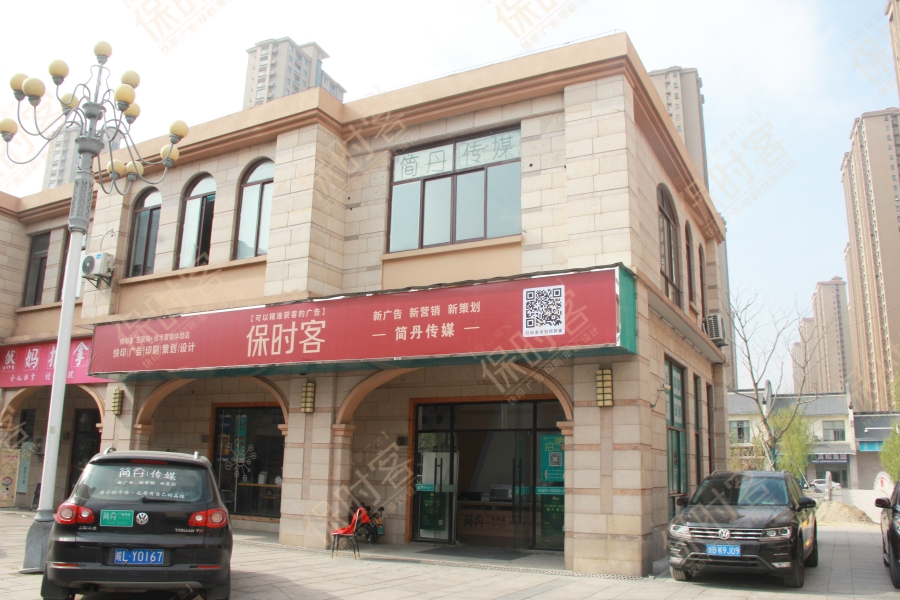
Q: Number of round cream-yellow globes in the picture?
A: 13